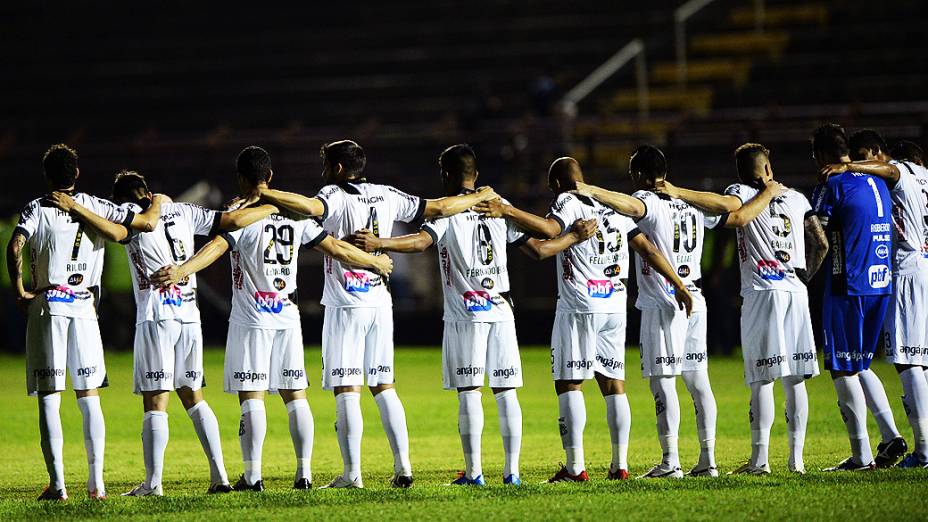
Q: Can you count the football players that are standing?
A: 11